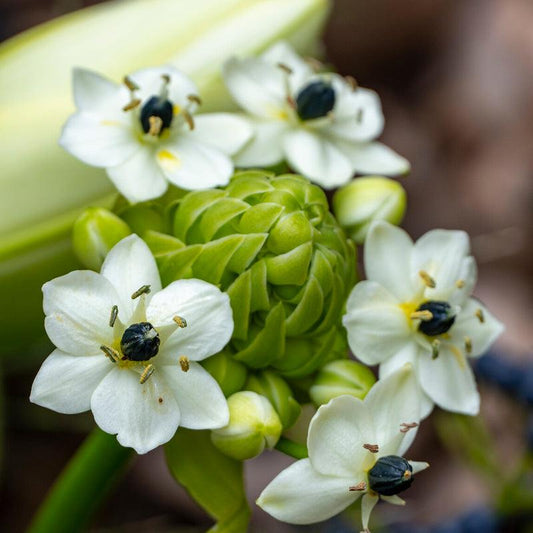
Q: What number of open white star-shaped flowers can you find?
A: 5